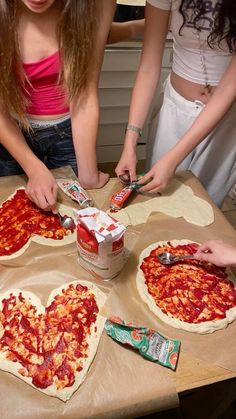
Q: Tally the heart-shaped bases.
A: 2